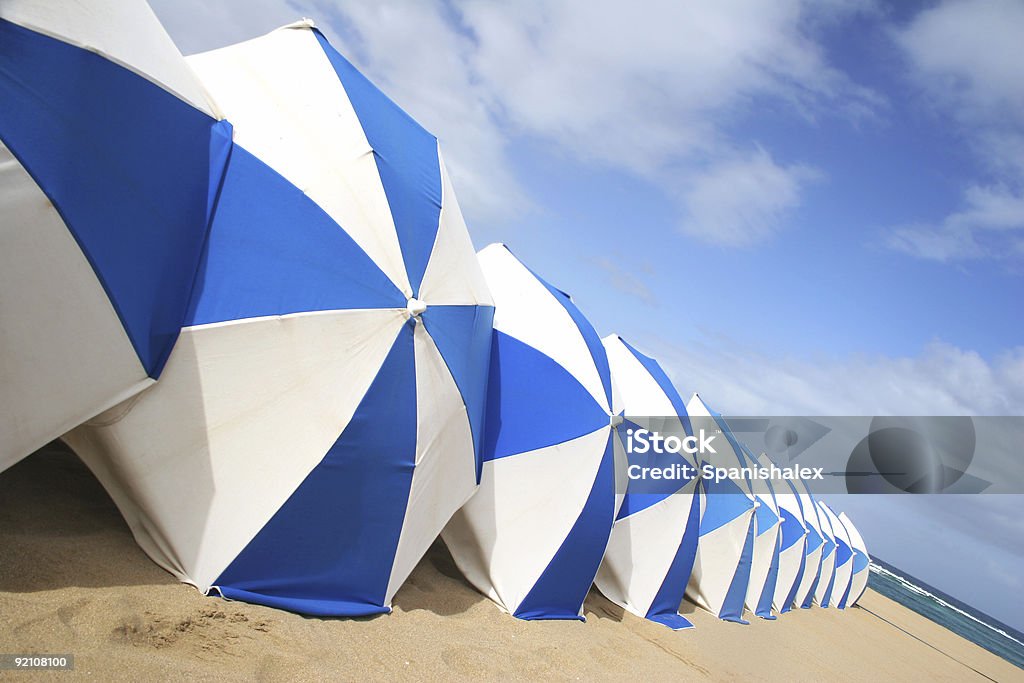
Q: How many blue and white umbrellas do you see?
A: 11